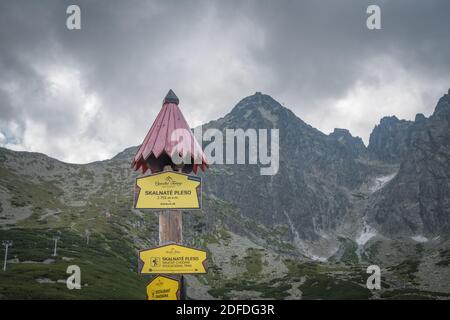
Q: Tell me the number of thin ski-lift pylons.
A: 3